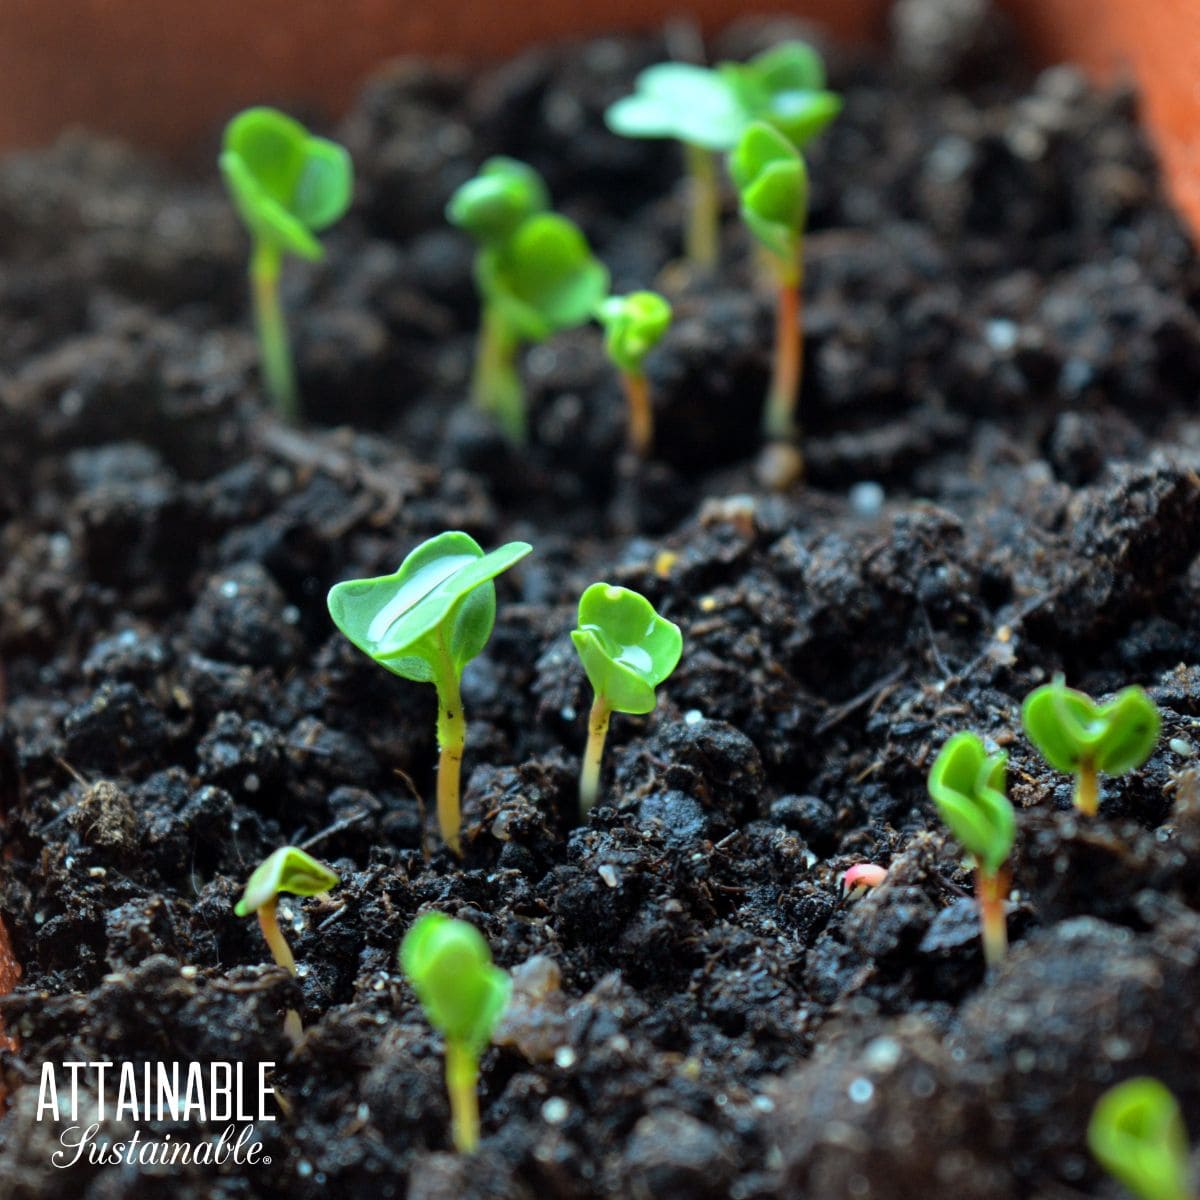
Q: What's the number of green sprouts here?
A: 14